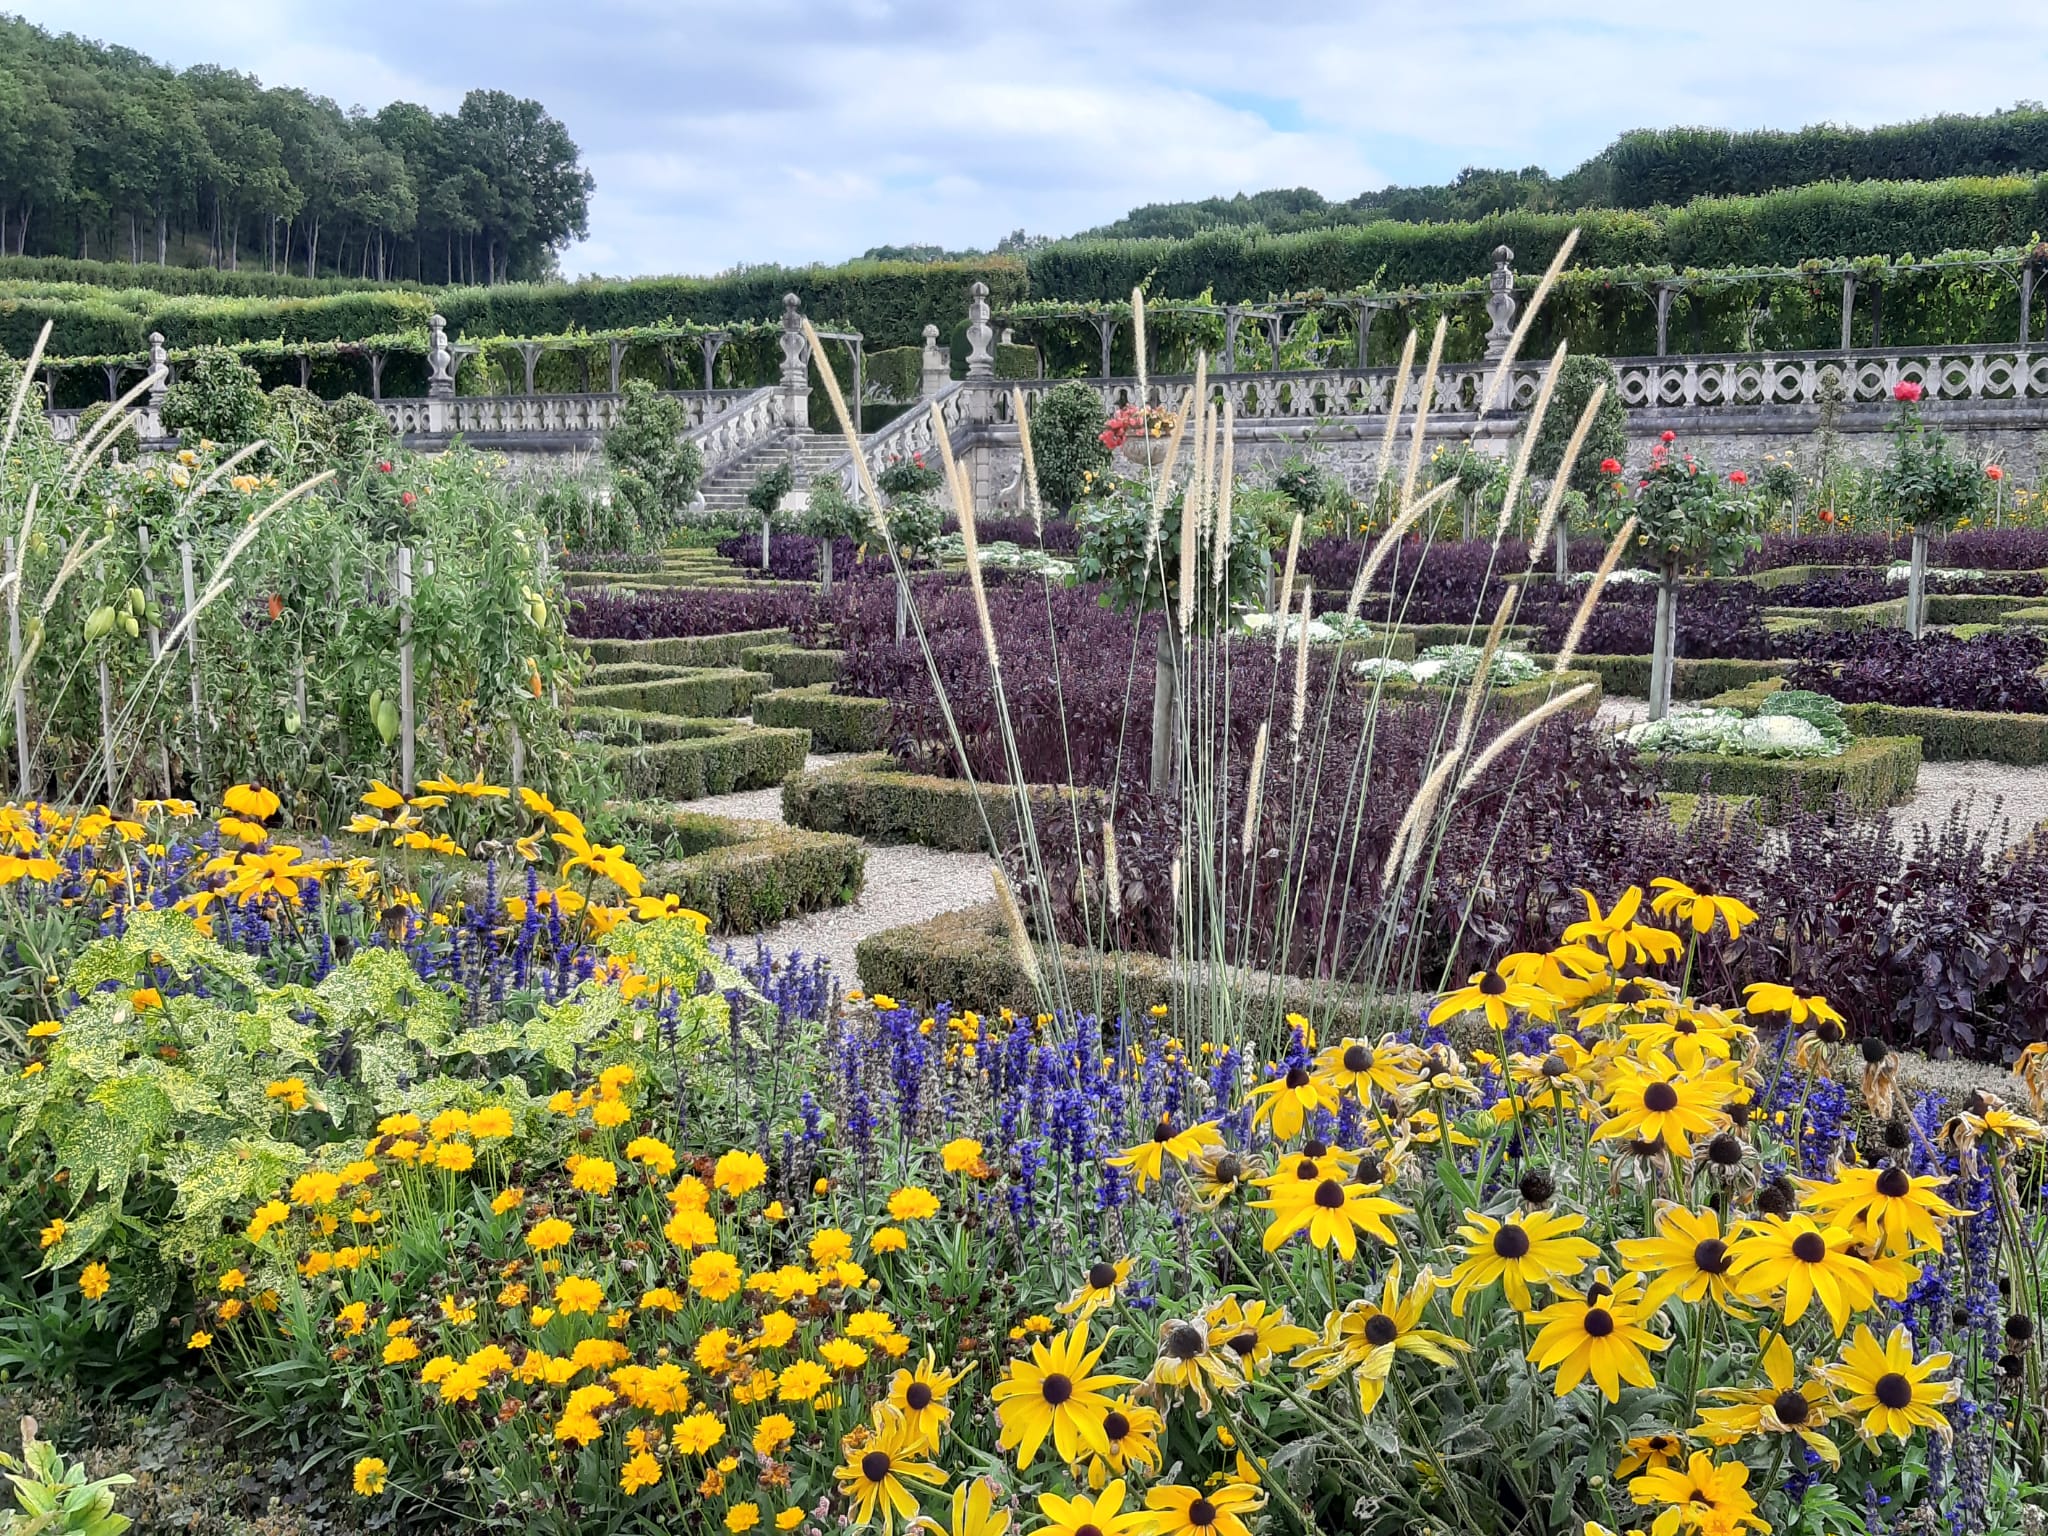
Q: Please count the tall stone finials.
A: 5